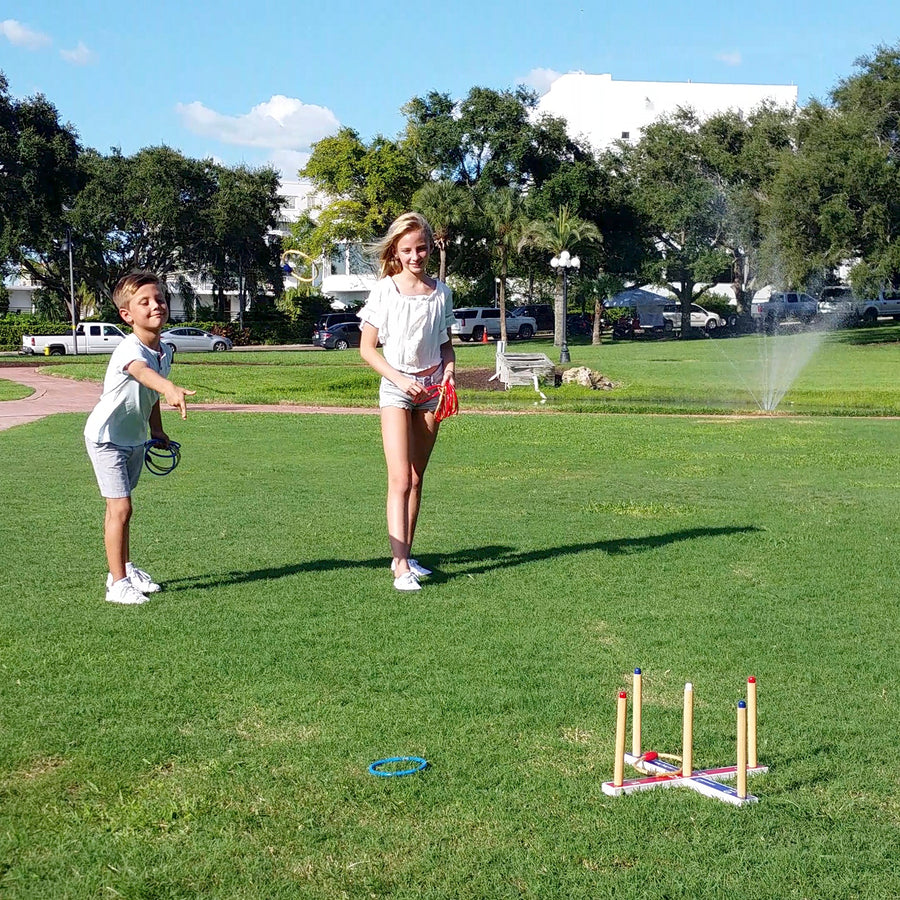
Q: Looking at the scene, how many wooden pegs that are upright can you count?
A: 5